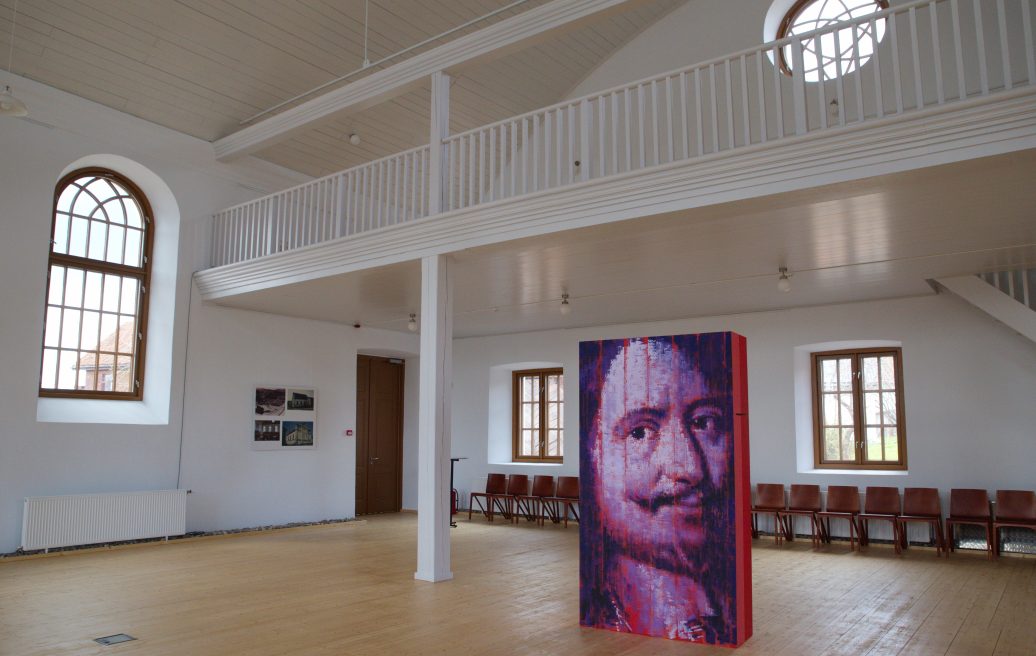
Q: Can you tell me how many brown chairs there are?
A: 11